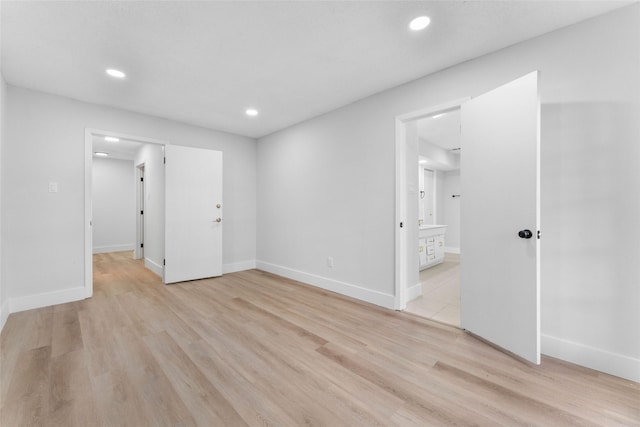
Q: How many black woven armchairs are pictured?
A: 0